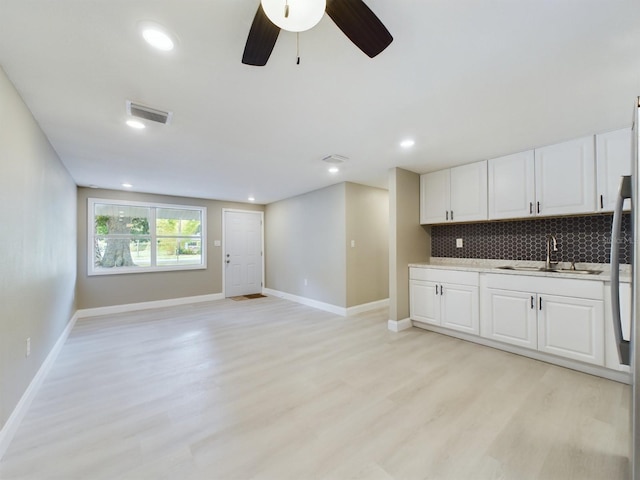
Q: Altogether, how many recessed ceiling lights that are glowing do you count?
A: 6